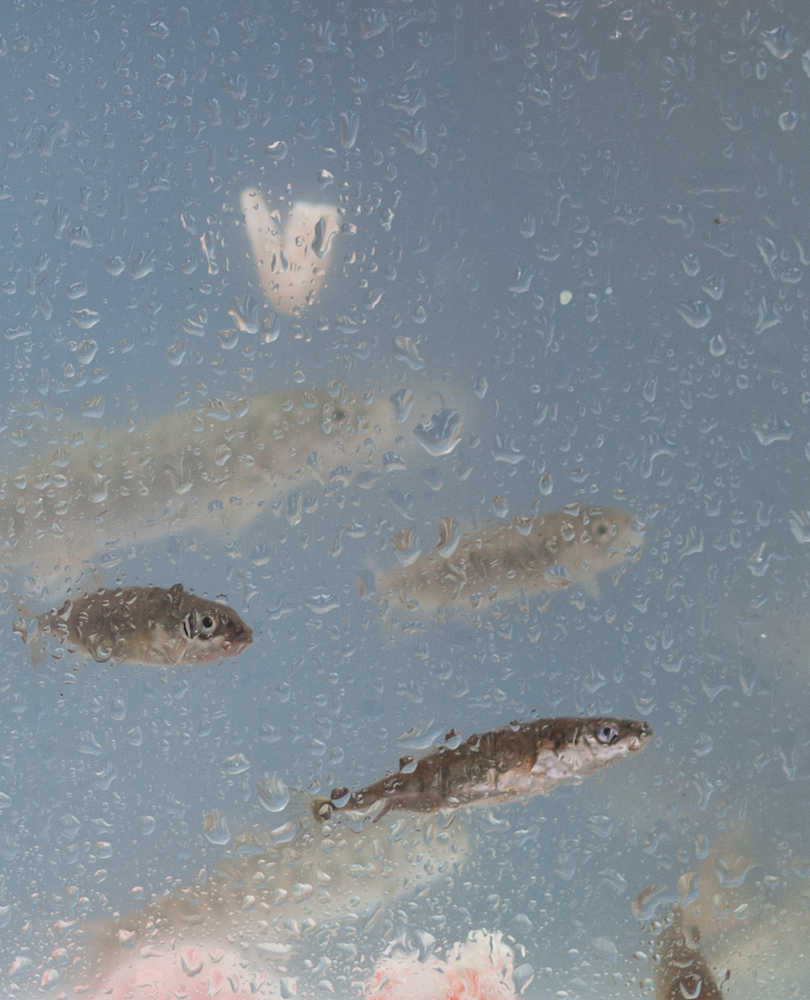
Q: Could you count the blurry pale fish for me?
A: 3